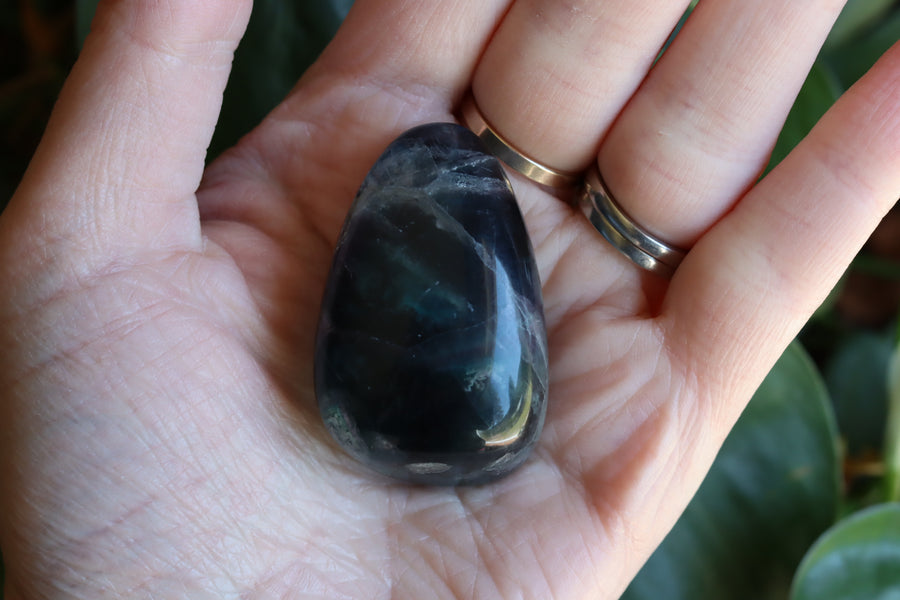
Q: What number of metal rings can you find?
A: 3